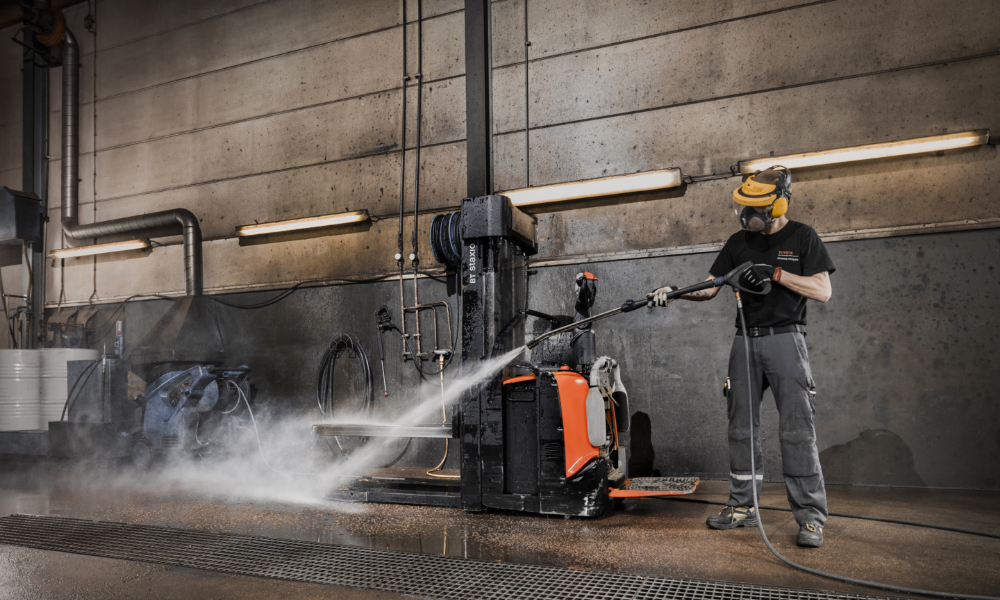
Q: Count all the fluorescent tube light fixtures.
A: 4